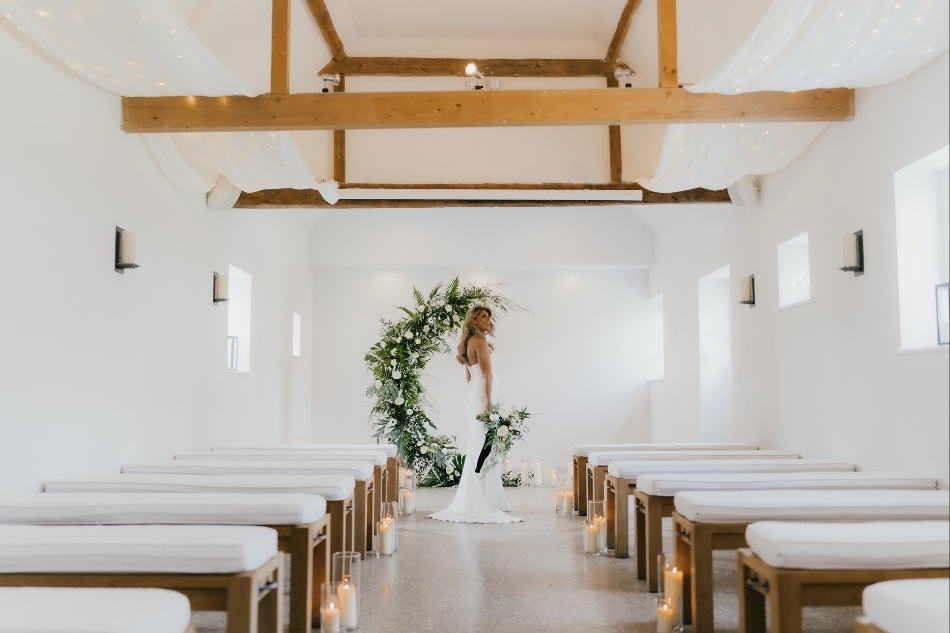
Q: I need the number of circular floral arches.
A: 1